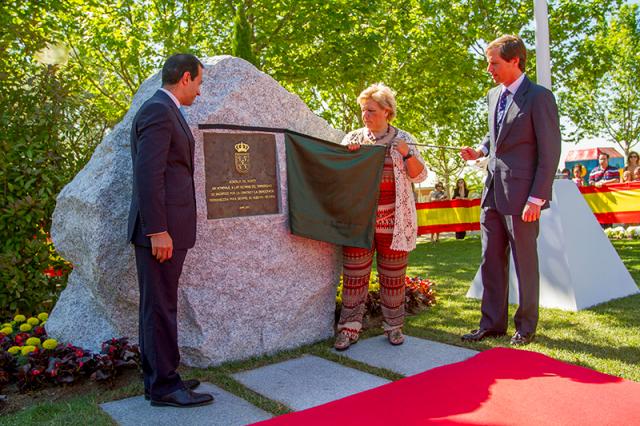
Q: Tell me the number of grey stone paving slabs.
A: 3